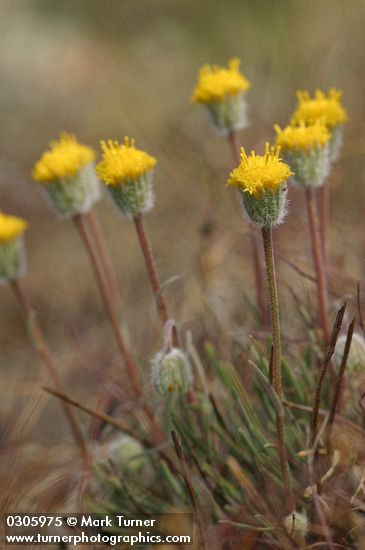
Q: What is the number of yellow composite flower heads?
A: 7